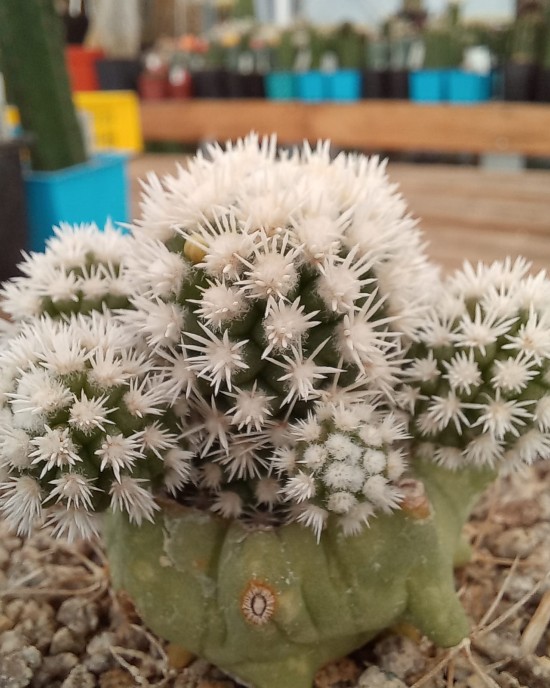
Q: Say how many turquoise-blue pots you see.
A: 6